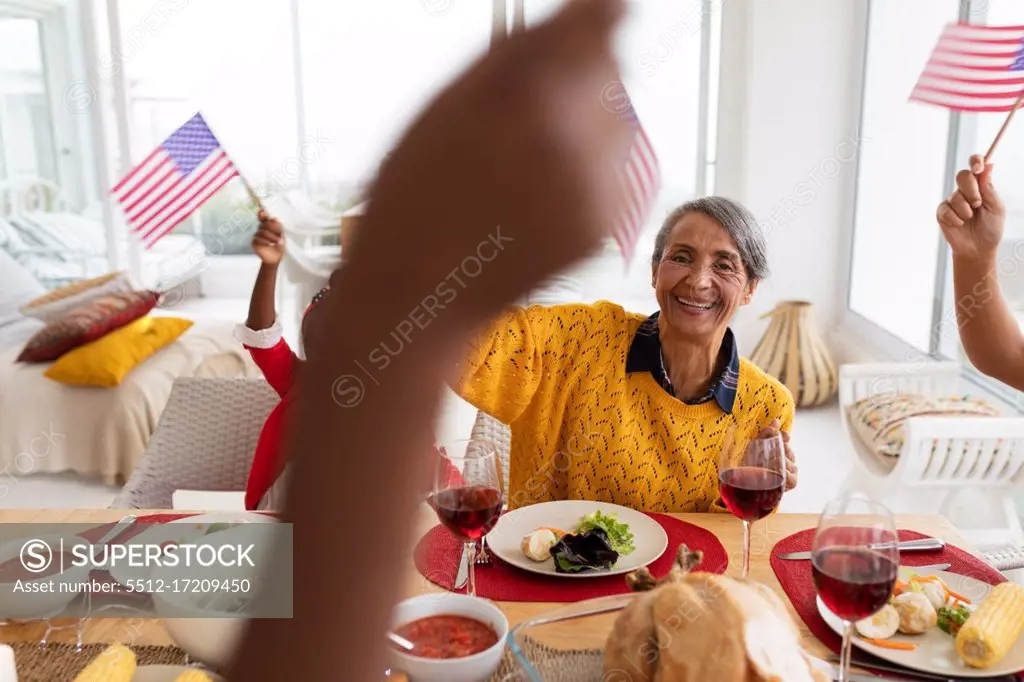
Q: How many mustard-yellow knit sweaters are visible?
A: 1